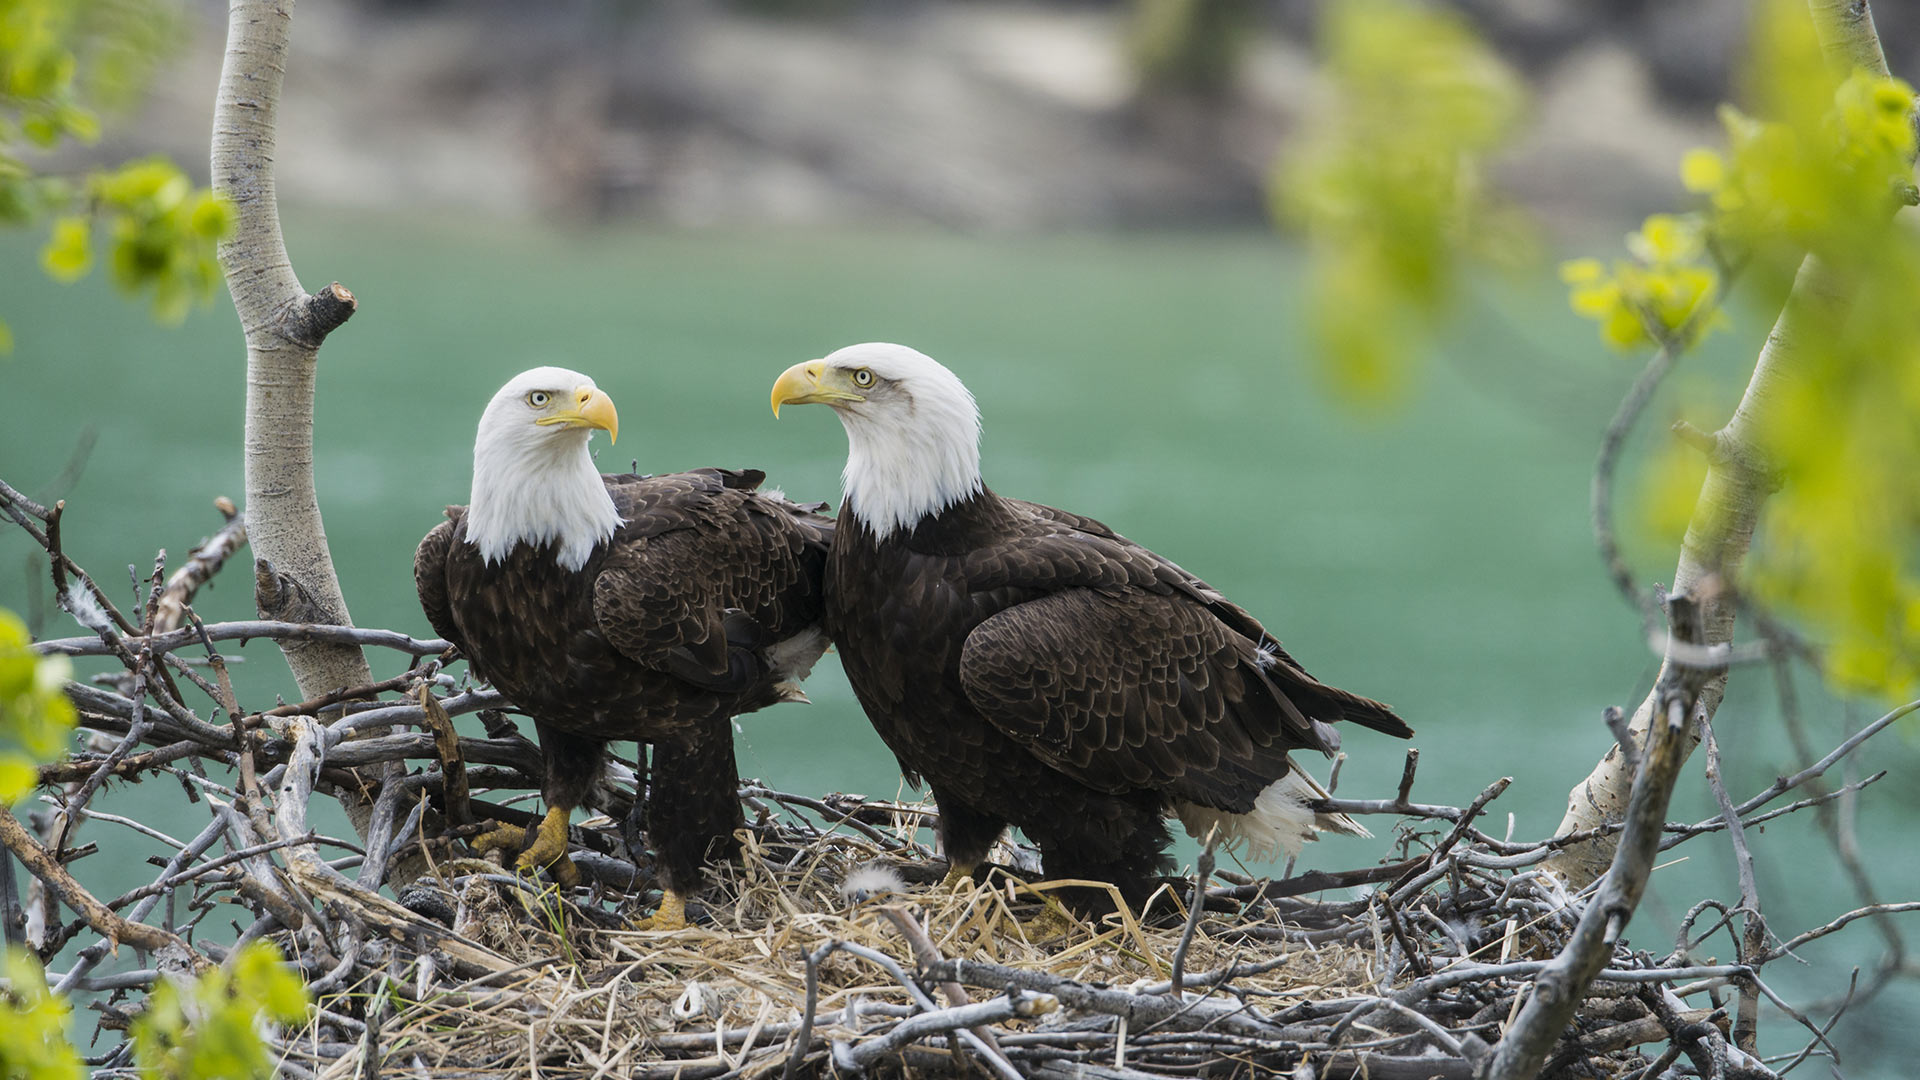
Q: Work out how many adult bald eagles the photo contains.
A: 2